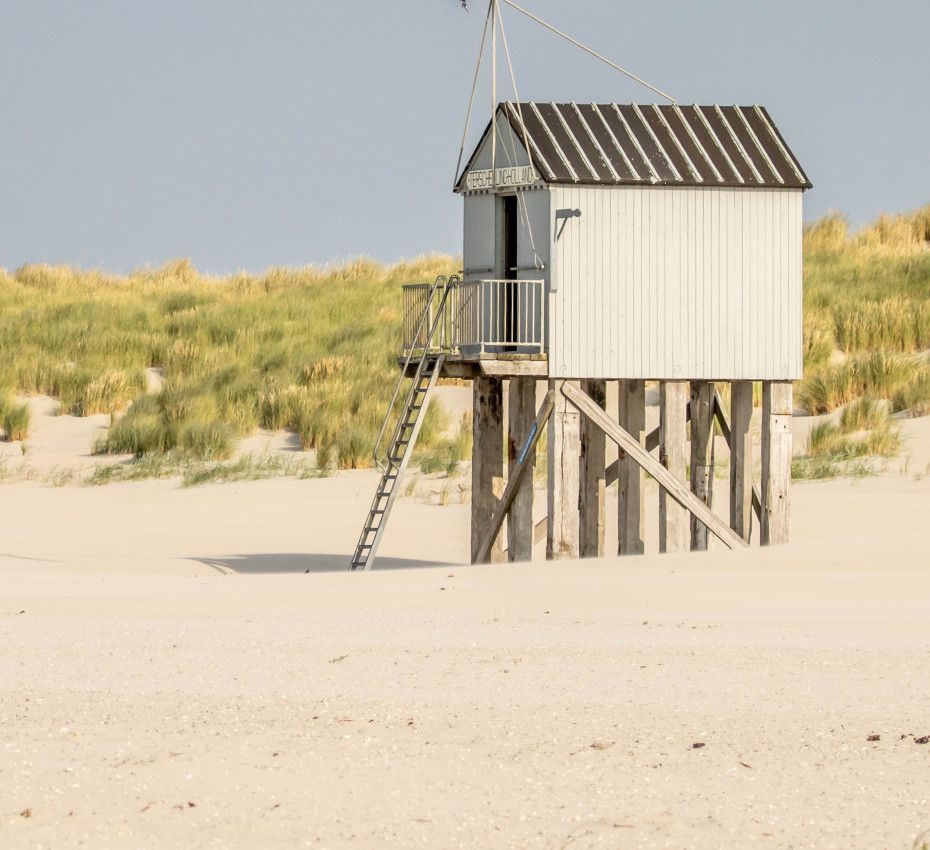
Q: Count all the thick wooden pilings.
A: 9